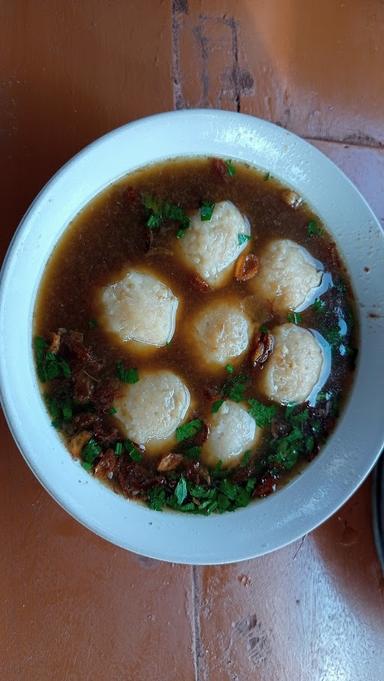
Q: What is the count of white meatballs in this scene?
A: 7